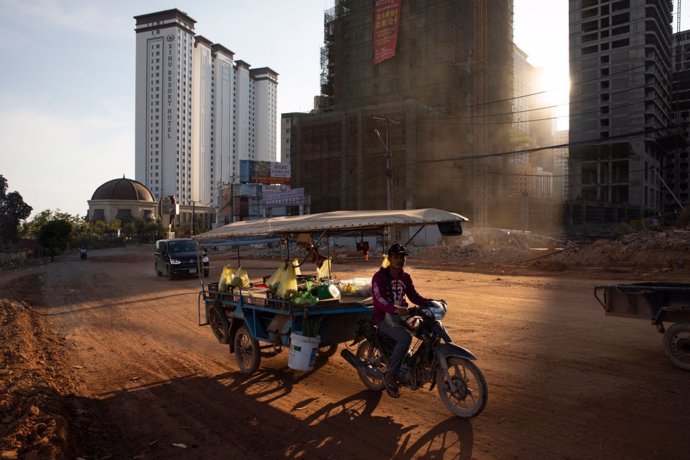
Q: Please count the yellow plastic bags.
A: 7